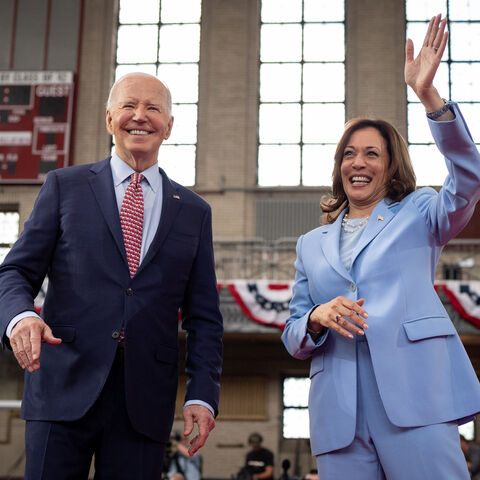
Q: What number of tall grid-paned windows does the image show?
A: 3